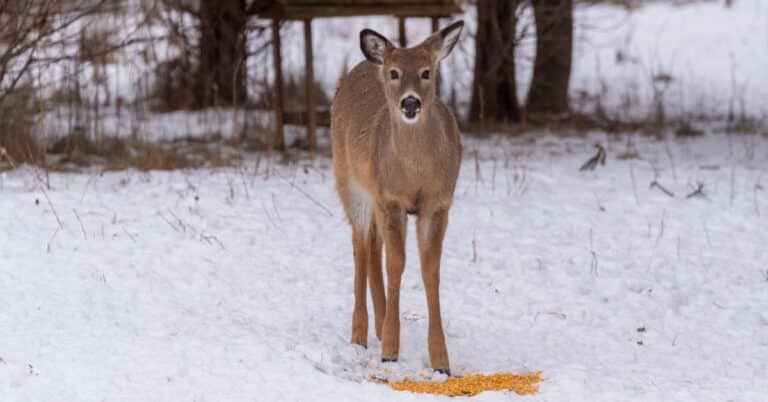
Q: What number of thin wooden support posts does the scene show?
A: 4